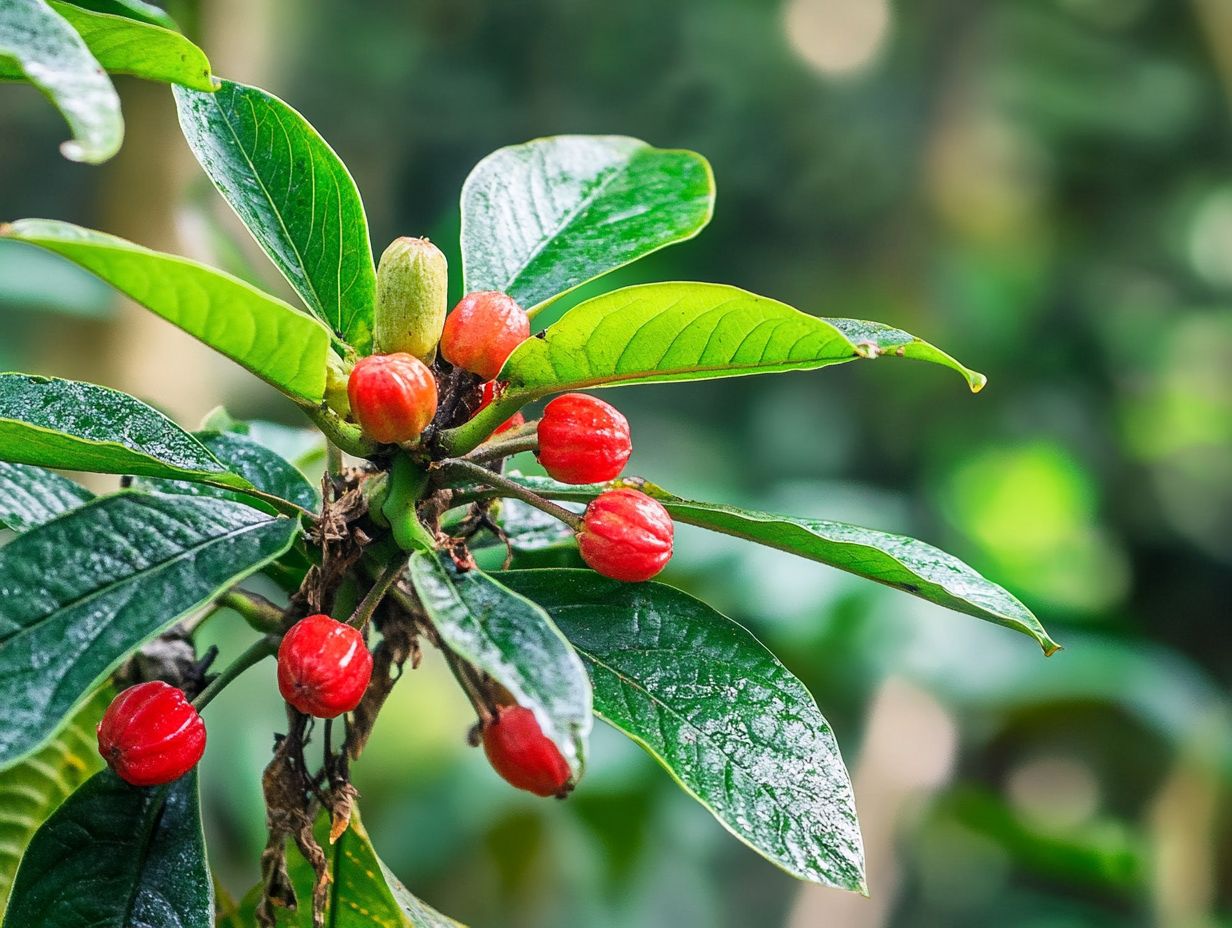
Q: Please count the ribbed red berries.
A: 8